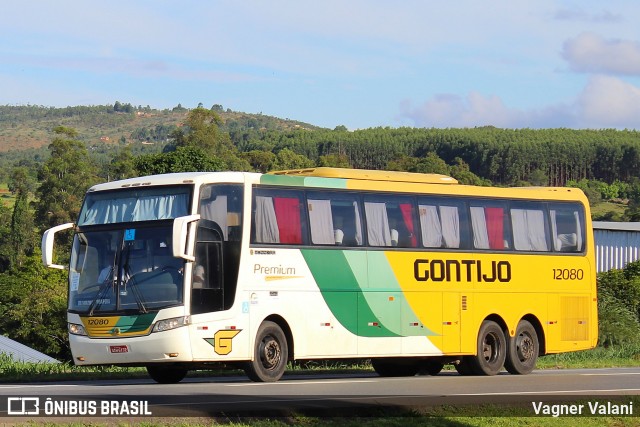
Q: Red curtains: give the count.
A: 3